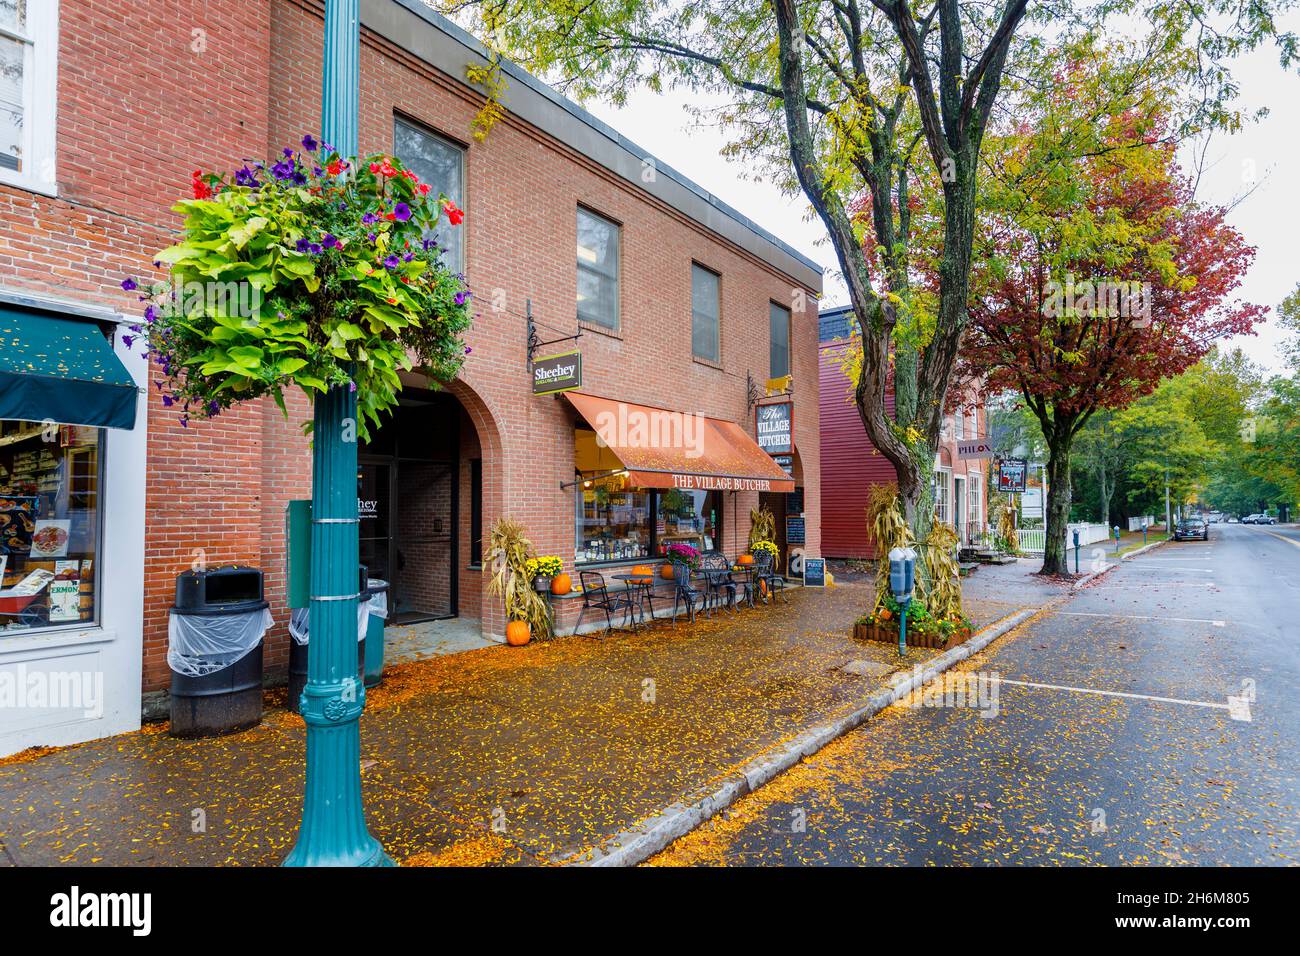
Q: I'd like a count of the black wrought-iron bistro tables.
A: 3